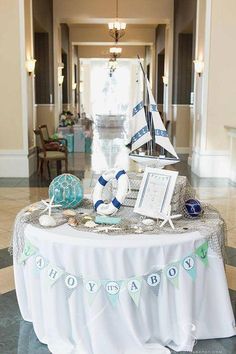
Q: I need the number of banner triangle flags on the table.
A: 11